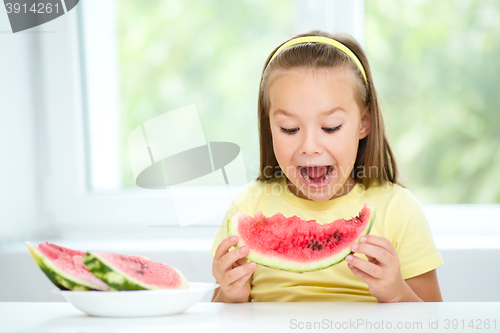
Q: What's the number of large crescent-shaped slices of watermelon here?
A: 3